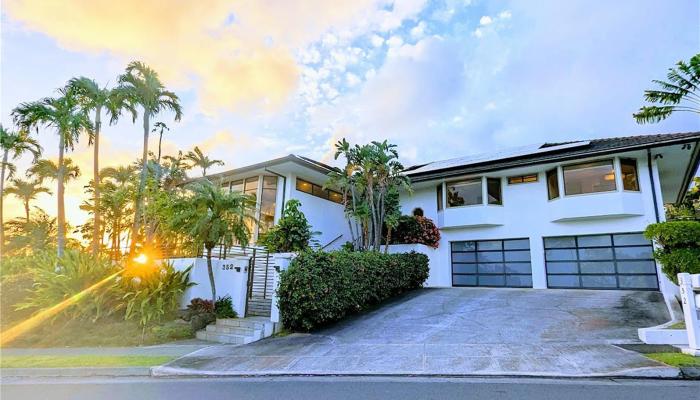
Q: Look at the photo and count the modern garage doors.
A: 2